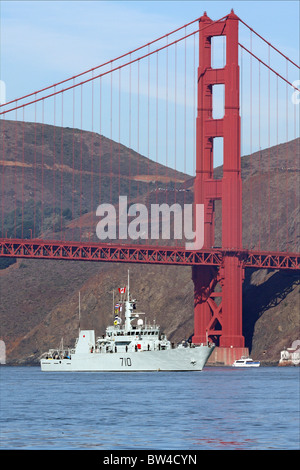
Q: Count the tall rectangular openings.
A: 4